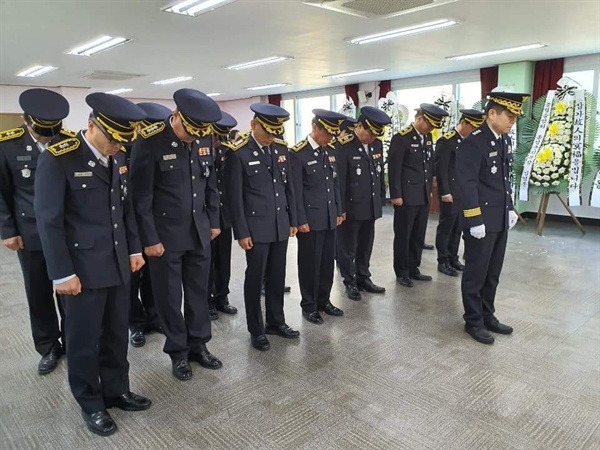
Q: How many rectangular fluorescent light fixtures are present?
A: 11